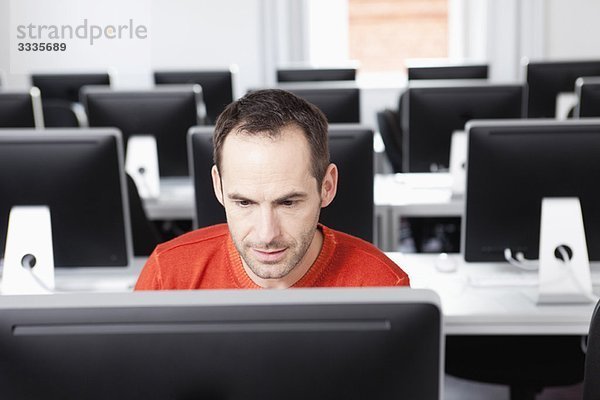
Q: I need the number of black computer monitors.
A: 14